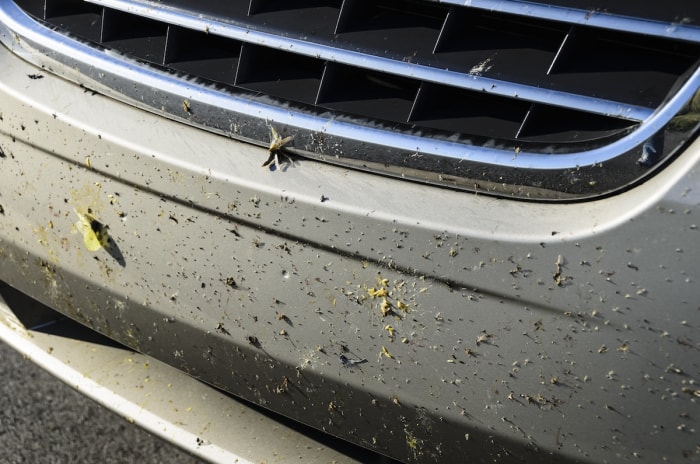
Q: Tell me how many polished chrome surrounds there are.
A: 1